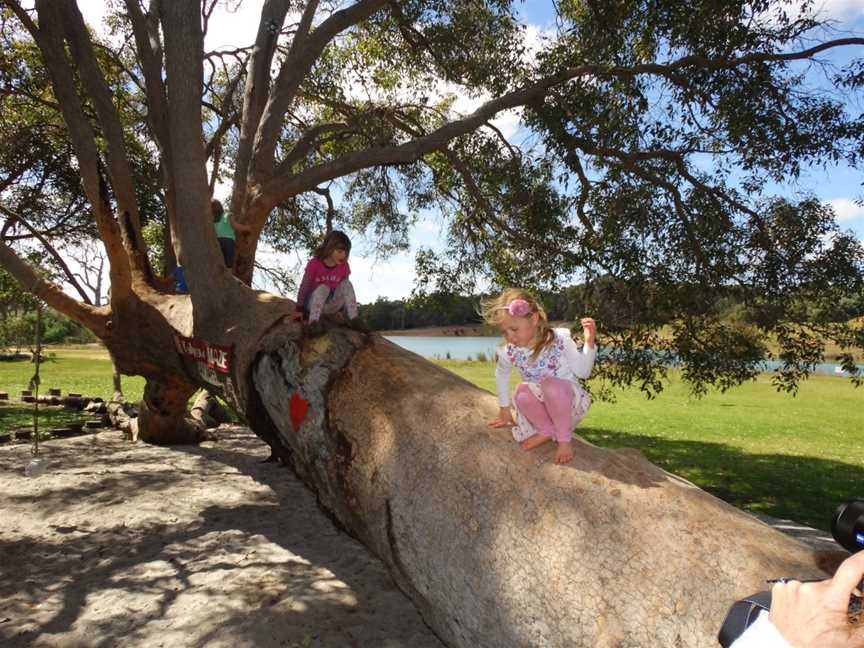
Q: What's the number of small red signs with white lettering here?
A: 1